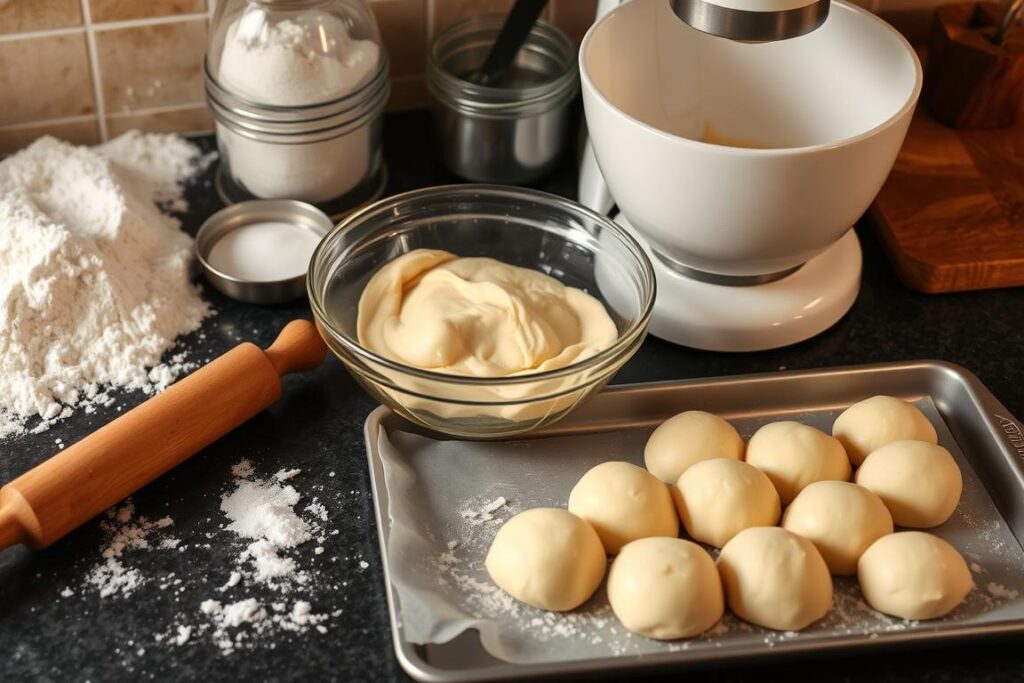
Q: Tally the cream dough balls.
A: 11